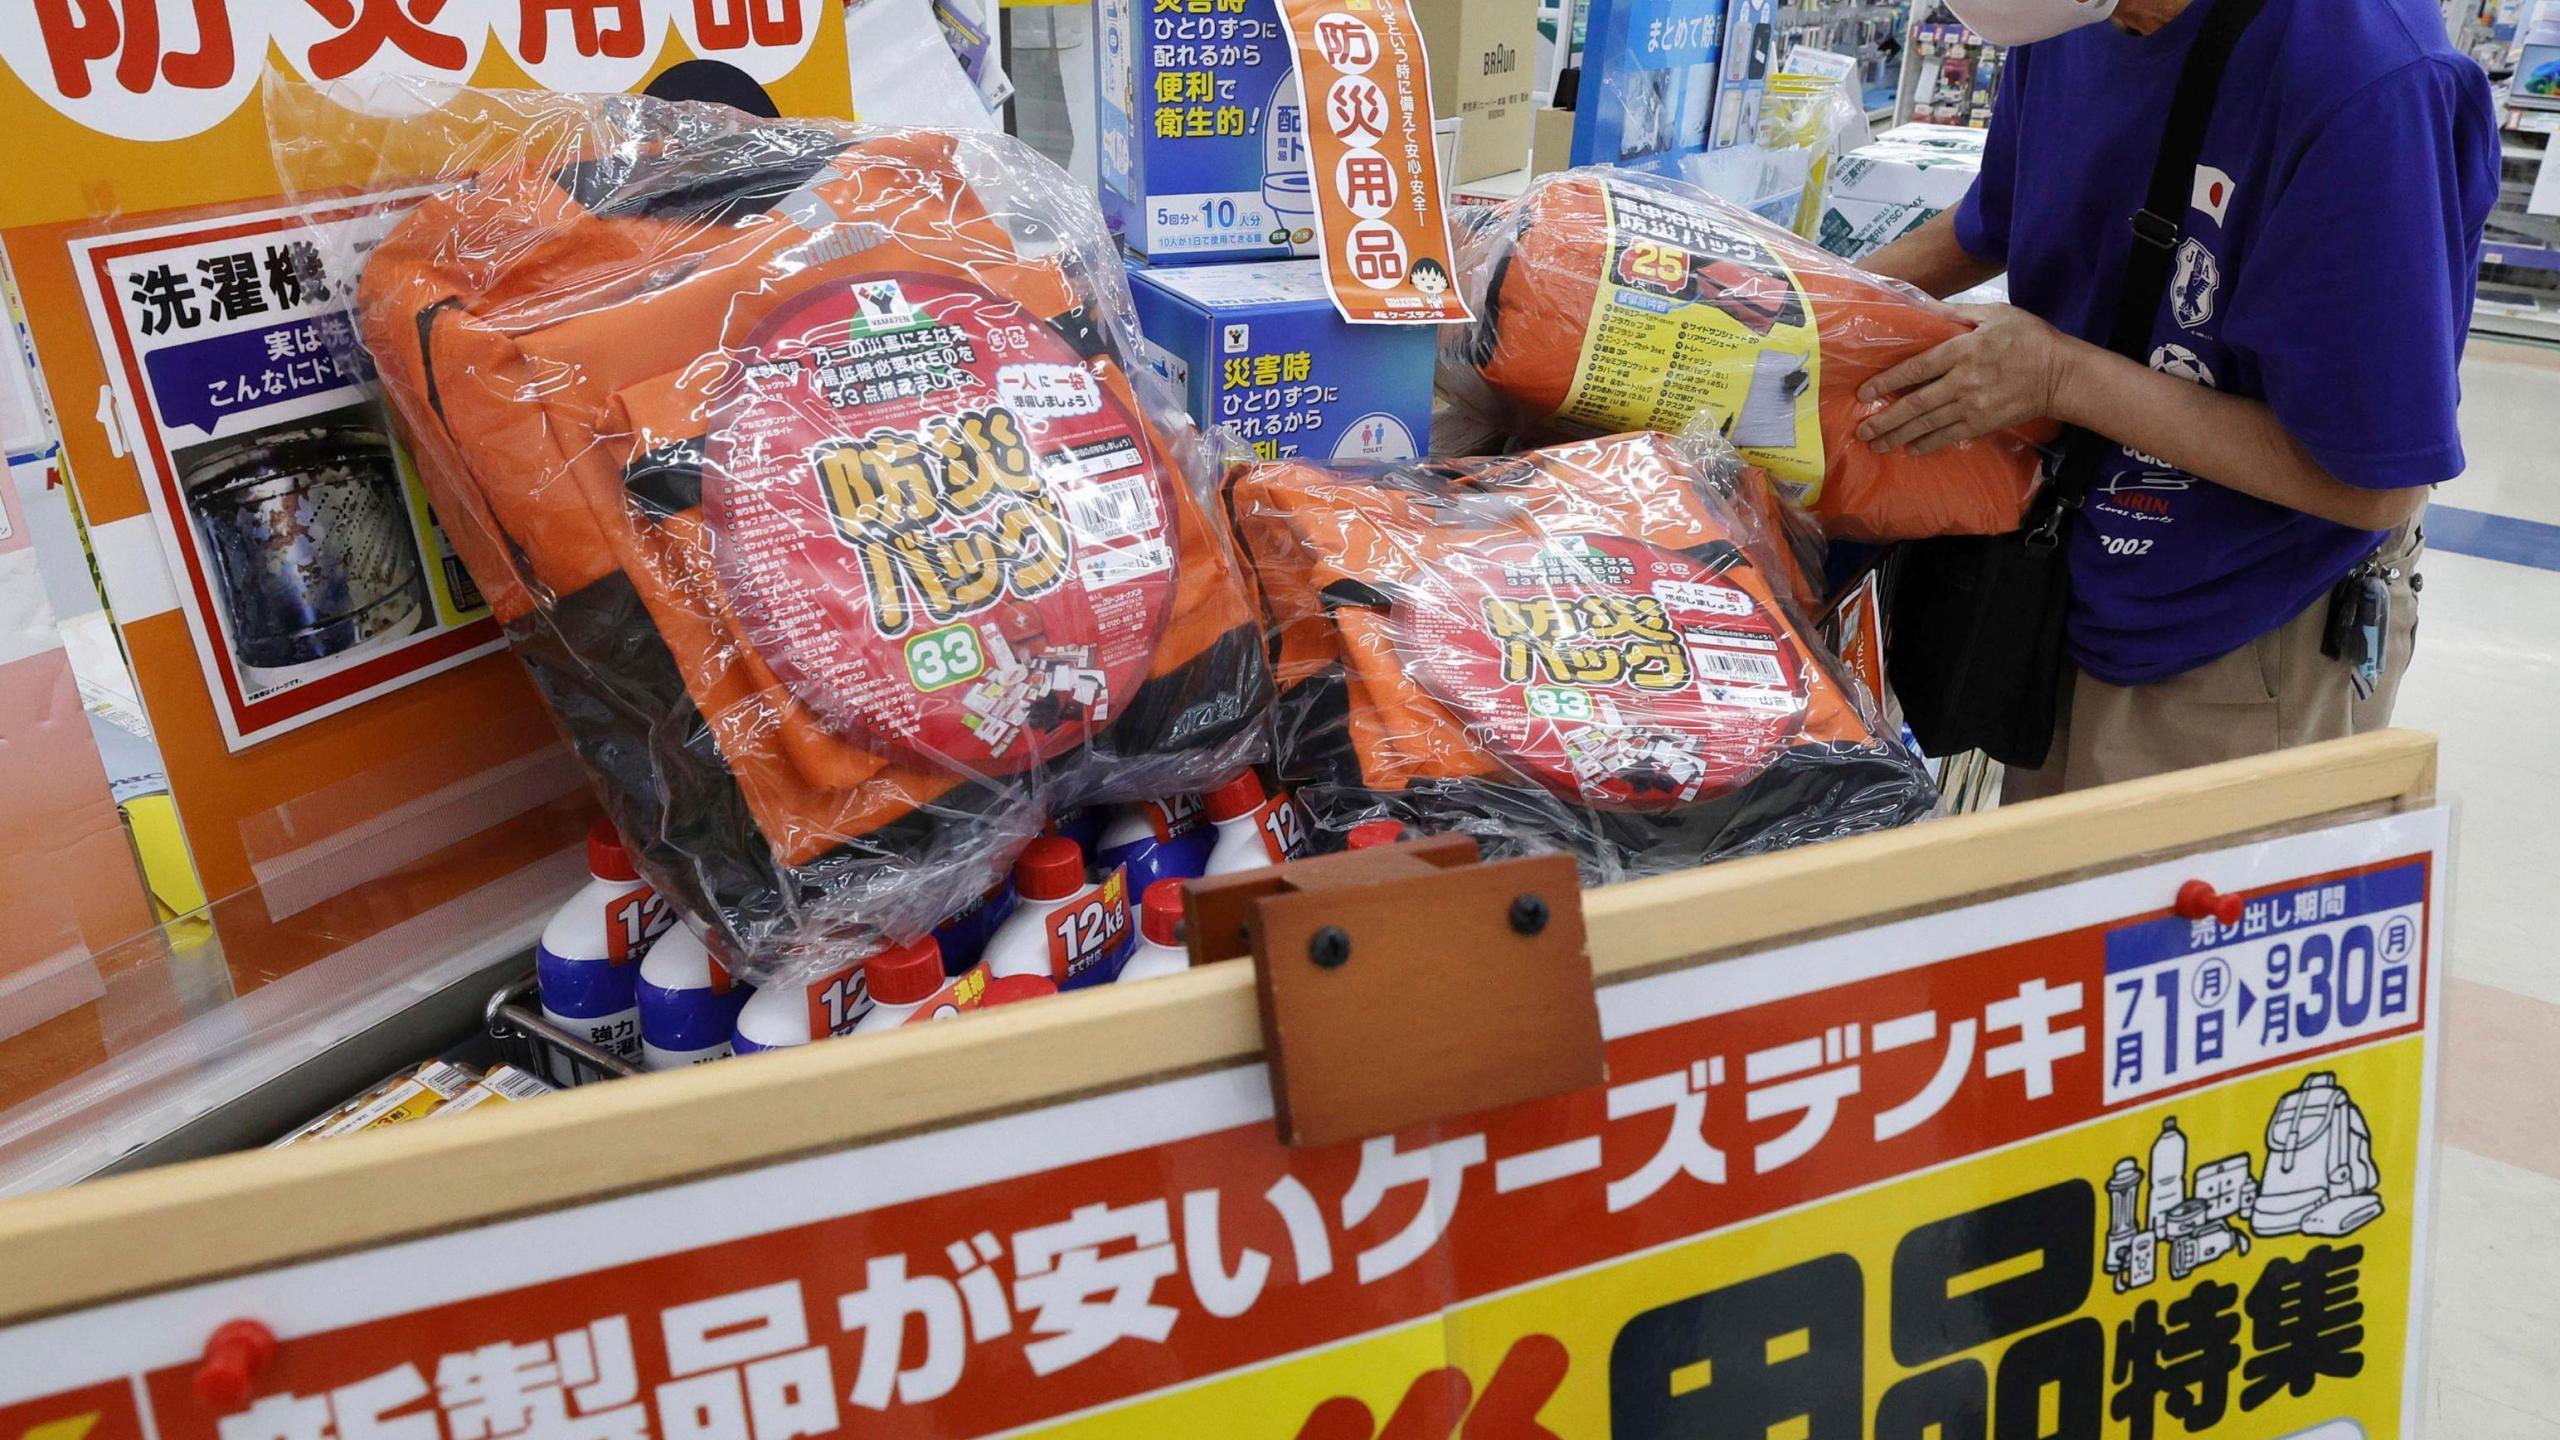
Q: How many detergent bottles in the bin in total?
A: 12